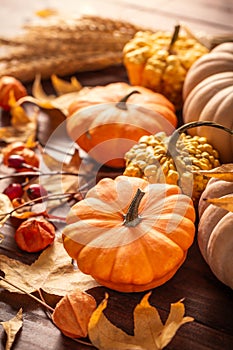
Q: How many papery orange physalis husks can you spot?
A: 4